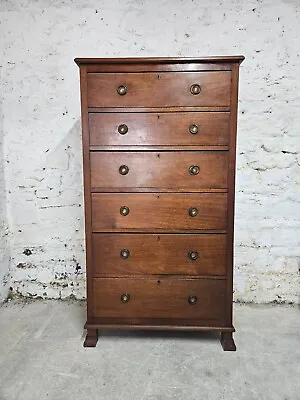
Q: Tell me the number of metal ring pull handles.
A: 12